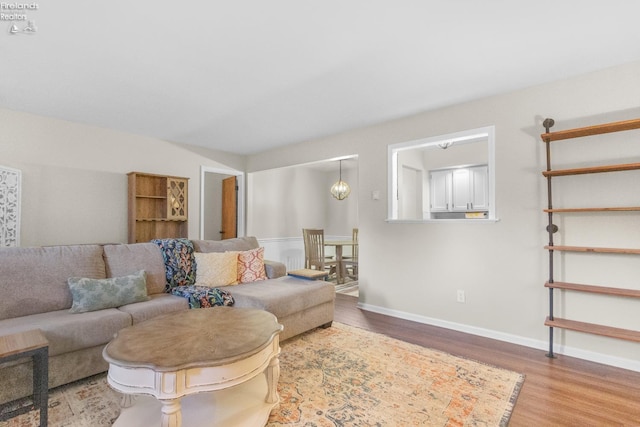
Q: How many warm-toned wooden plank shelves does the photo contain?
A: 6